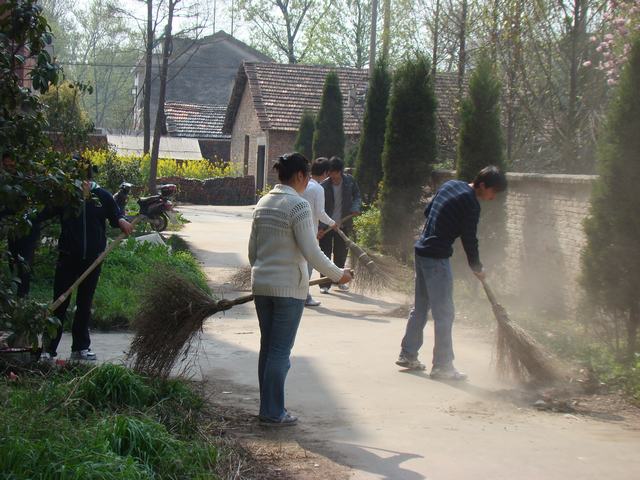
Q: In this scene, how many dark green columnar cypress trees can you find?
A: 6